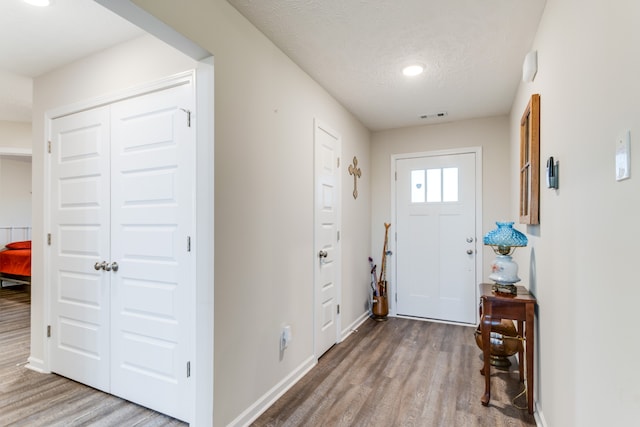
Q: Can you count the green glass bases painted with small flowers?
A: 0